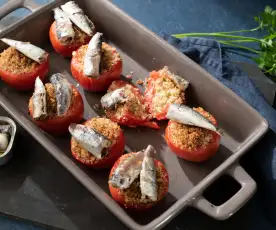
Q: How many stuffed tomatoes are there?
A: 8